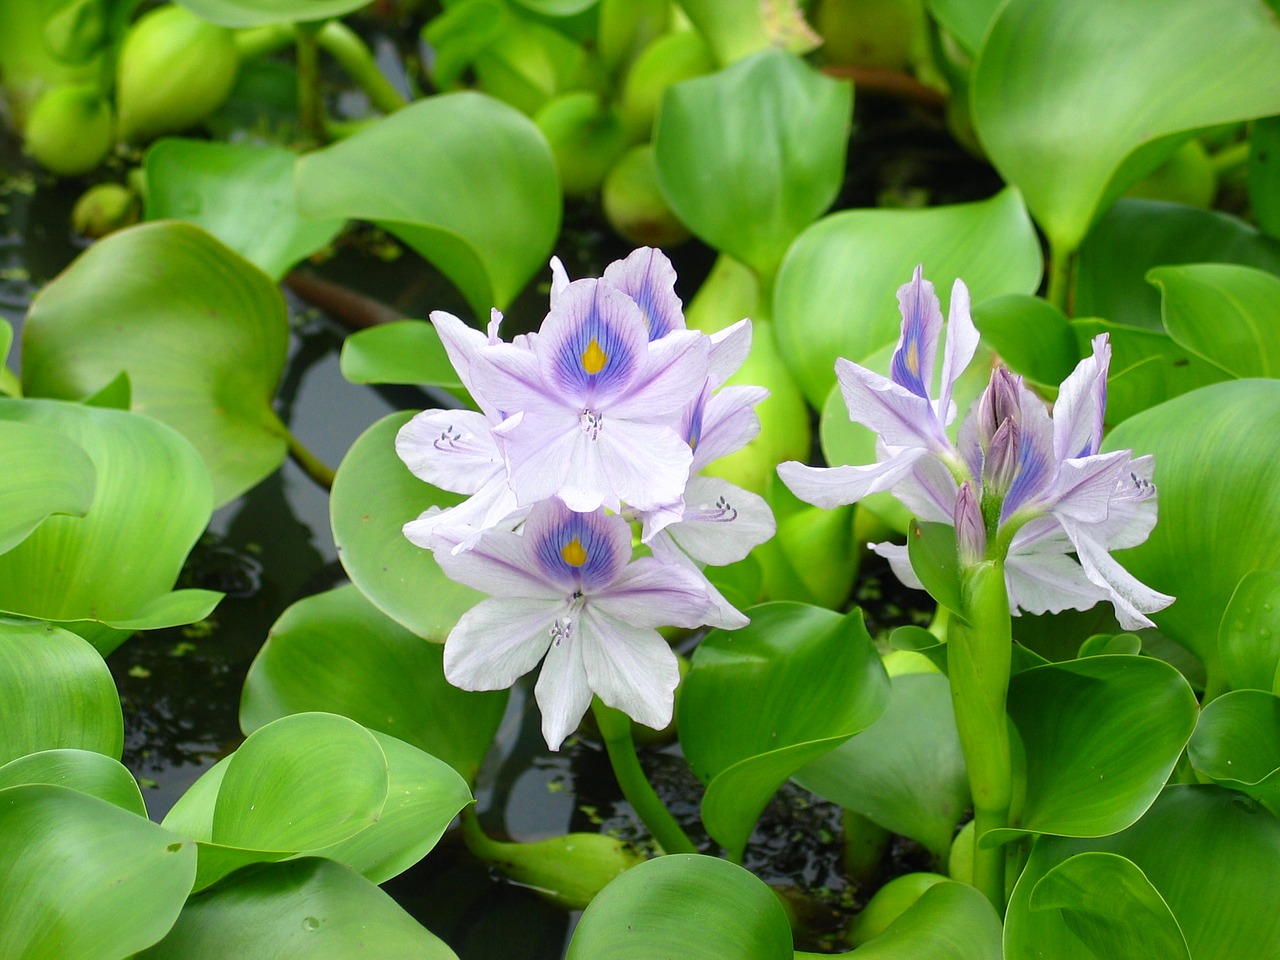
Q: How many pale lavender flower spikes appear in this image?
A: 2